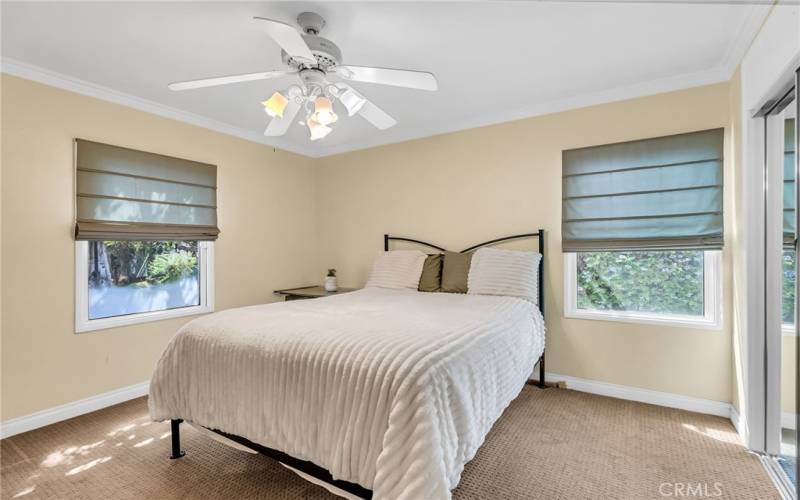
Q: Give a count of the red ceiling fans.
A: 0